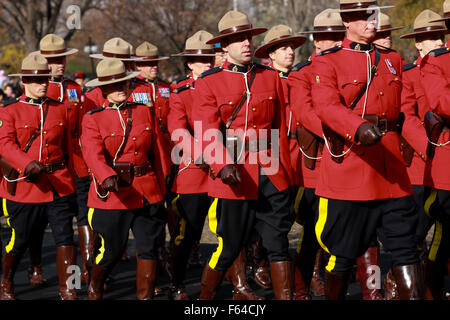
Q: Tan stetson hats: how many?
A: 13